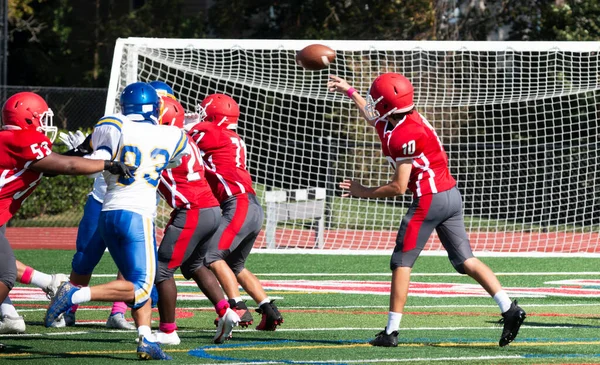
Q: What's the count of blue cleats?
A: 2